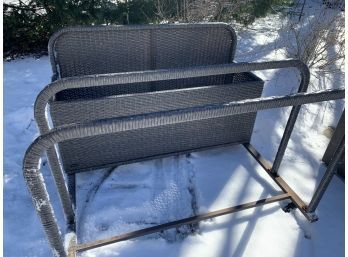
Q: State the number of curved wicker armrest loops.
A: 2